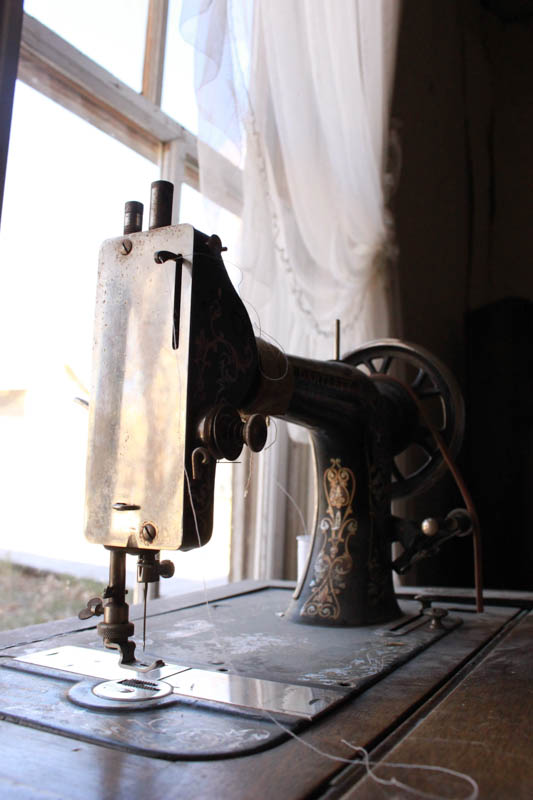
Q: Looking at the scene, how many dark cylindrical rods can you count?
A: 2